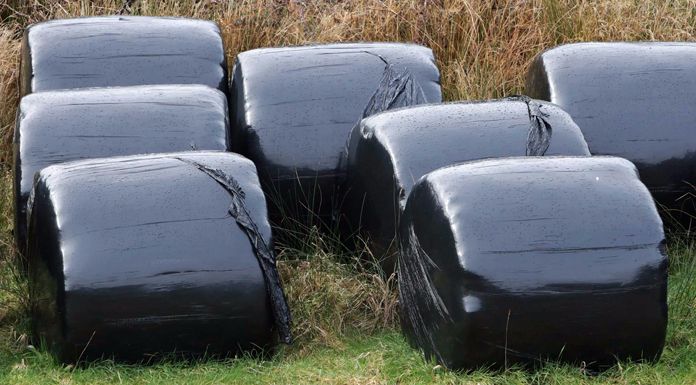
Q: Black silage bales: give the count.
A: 7